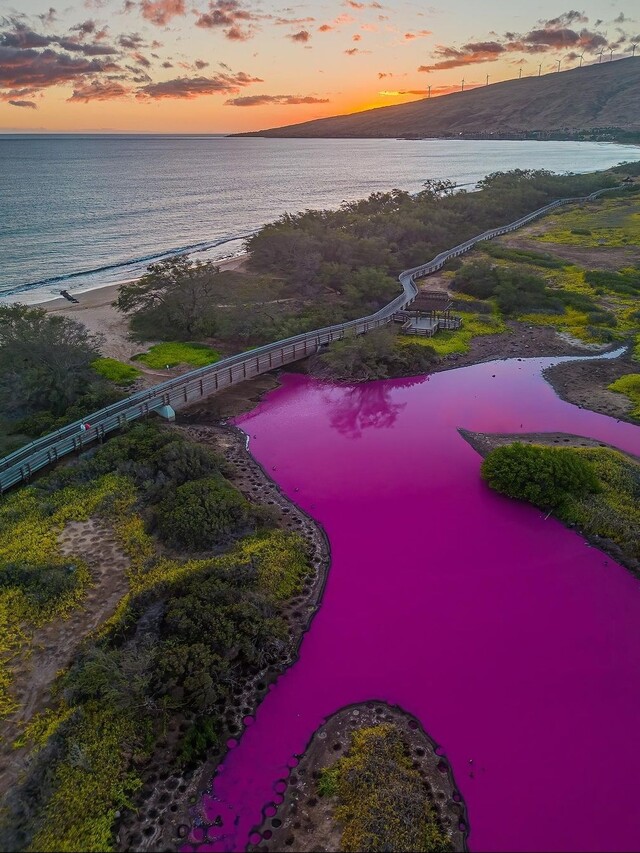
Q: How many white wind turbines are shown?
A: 10